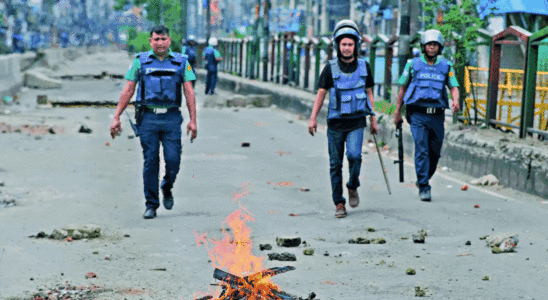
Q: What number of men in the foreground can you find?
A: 3